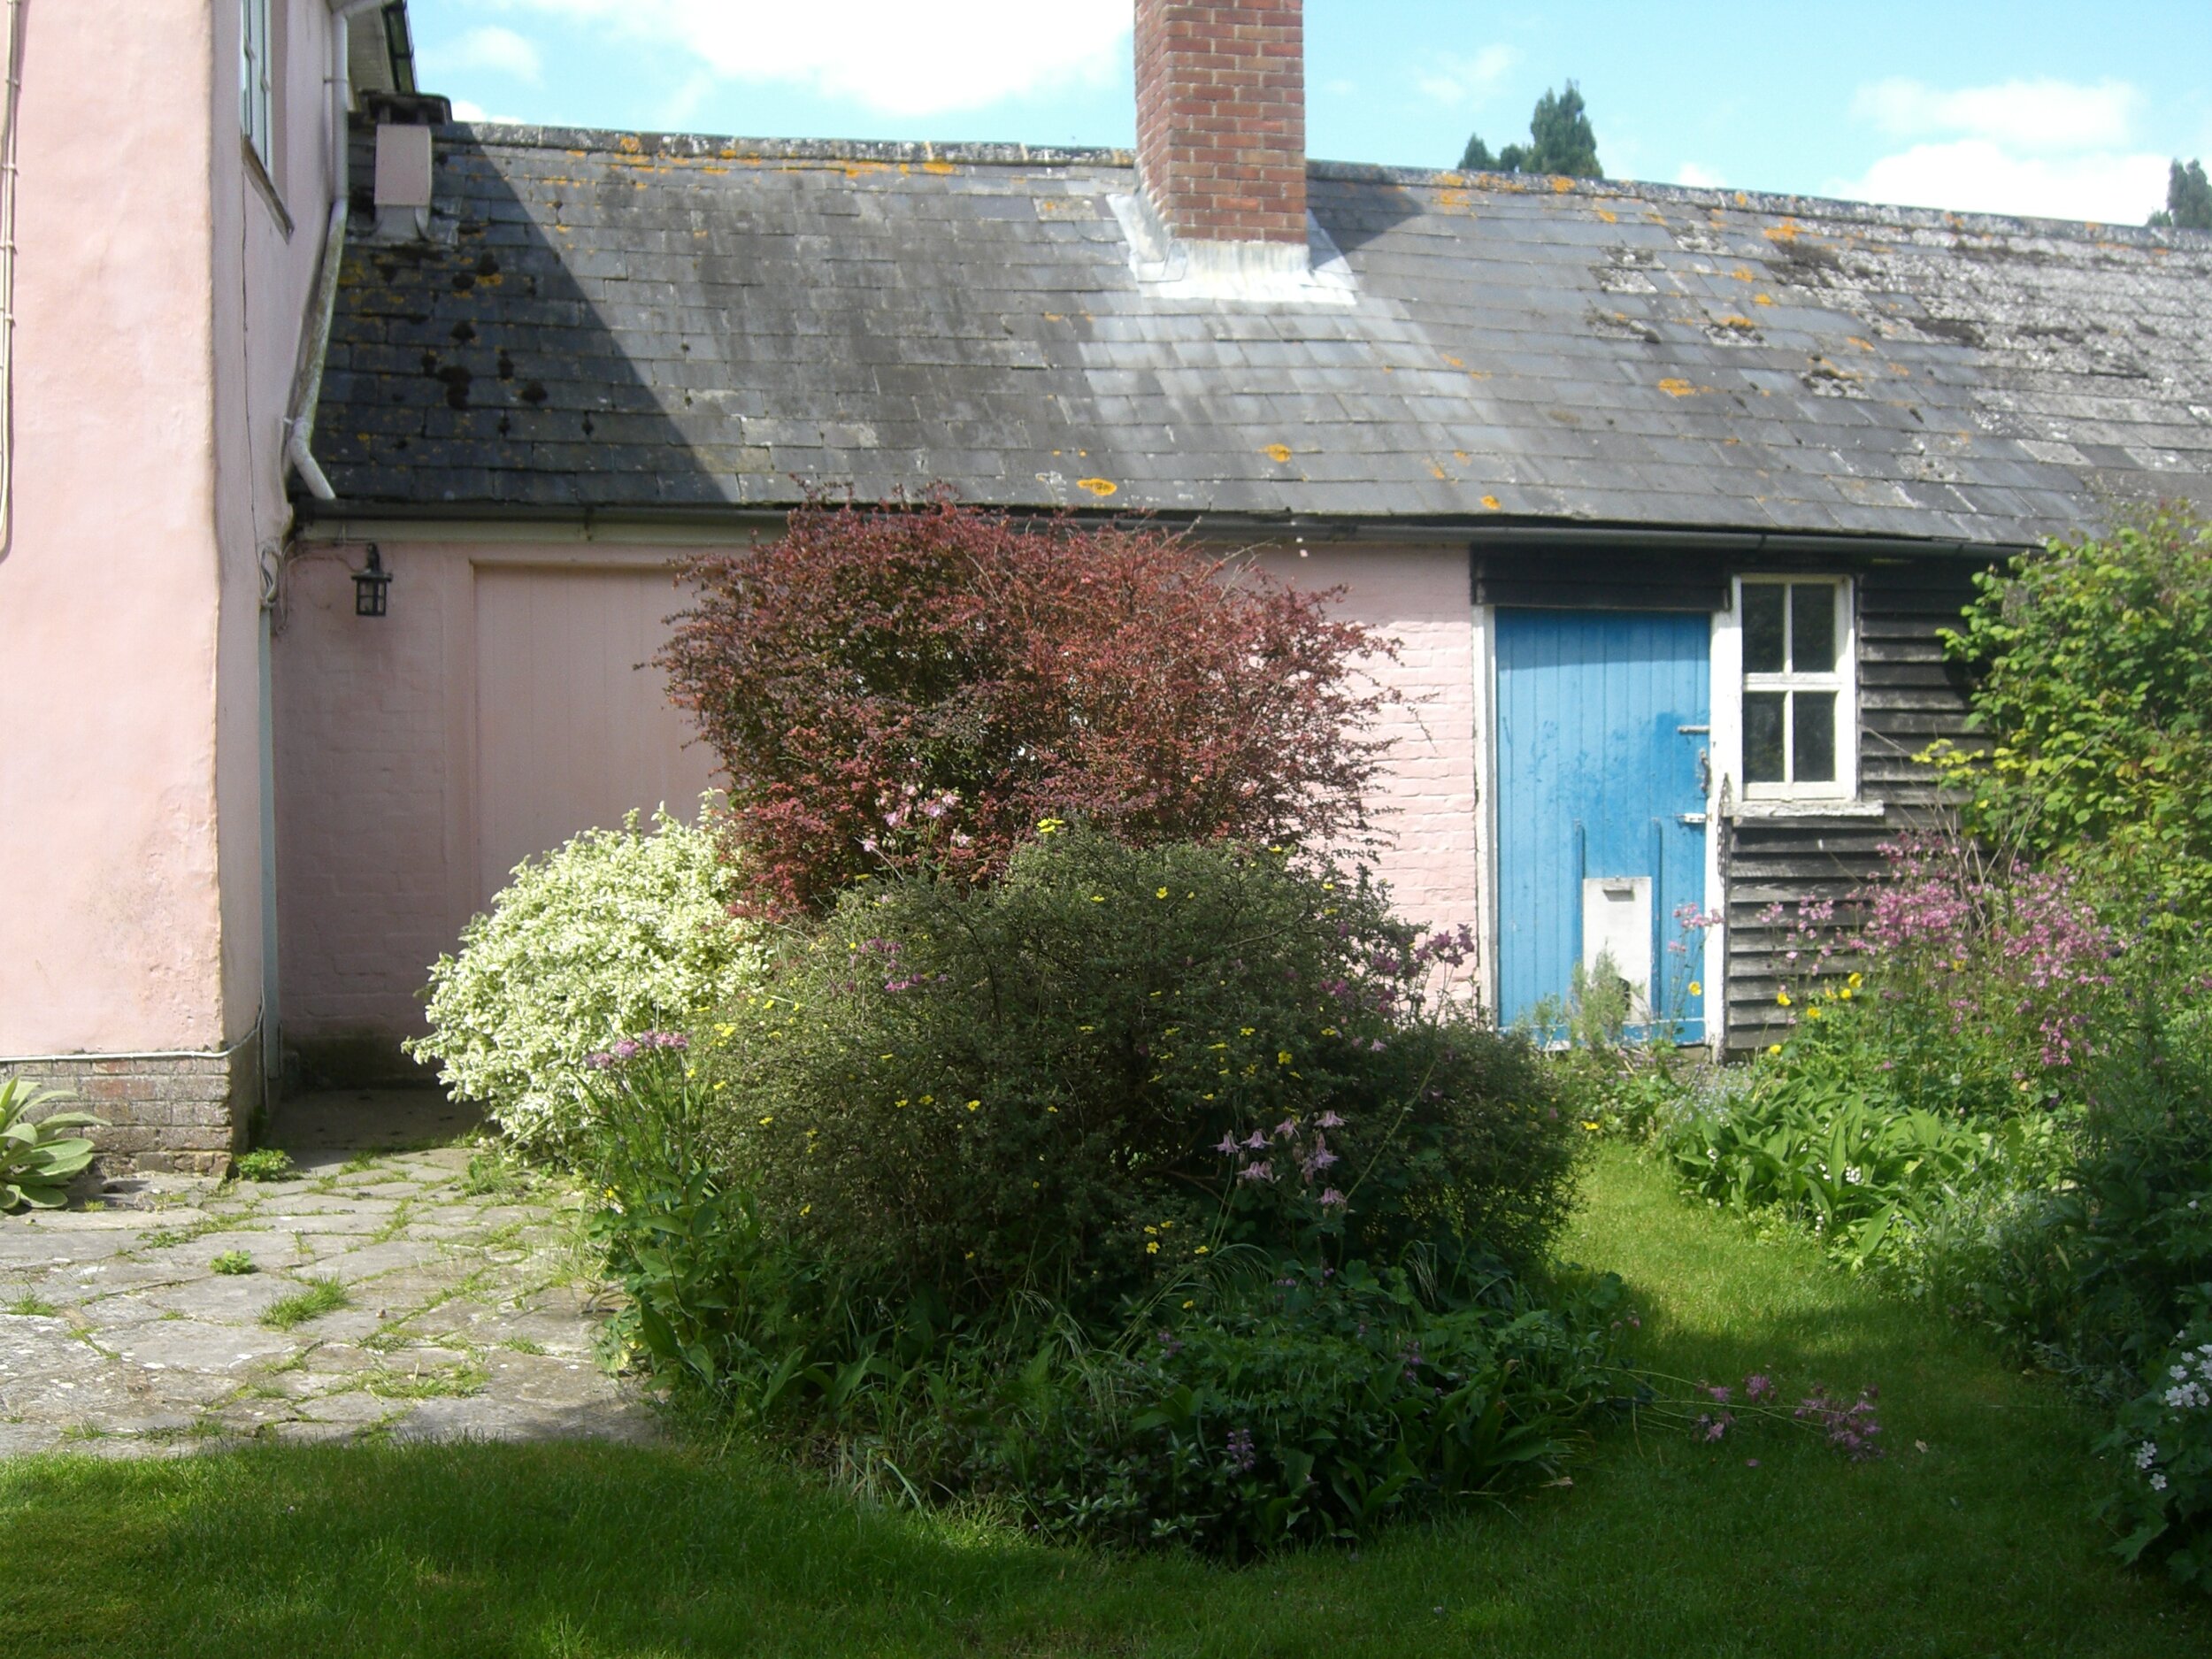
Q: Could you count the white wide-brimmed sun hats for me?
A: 0